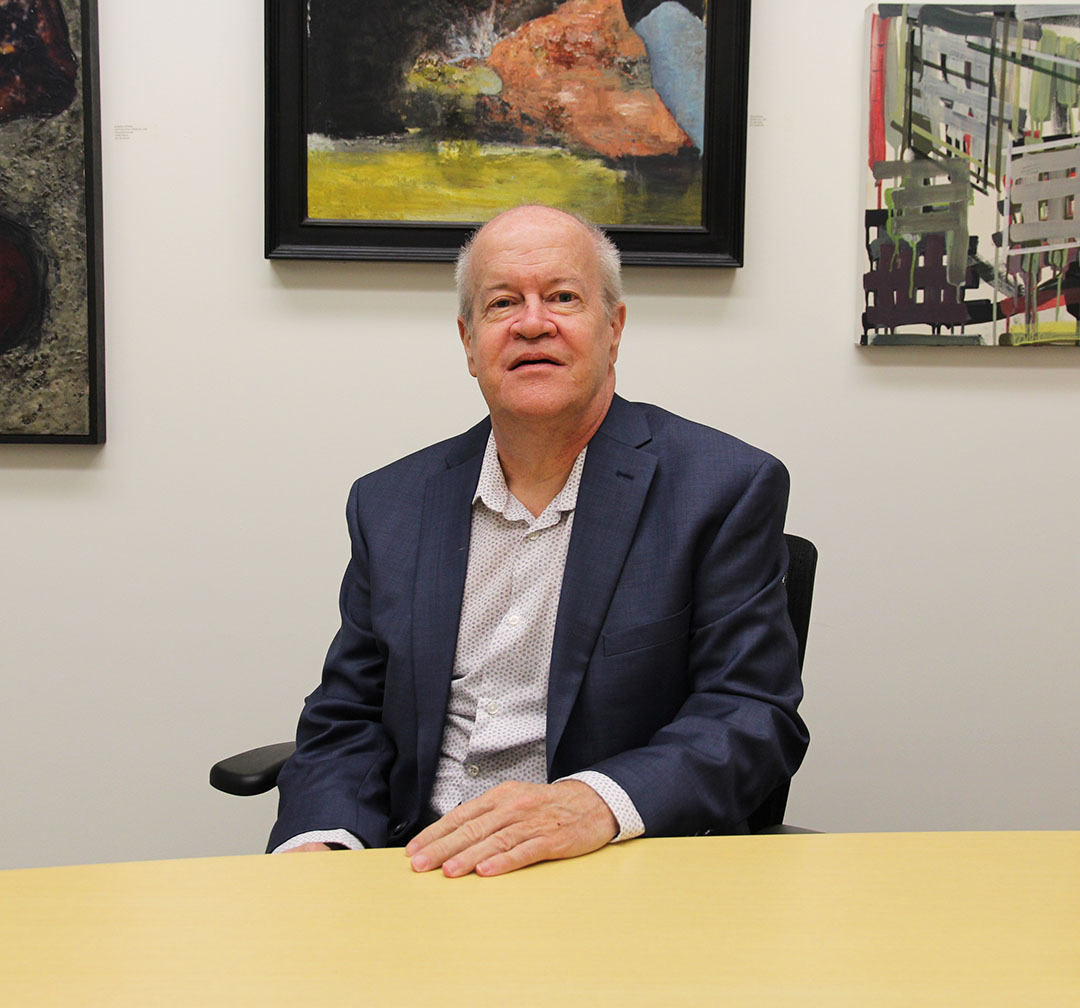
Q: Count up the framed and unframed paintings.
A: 3